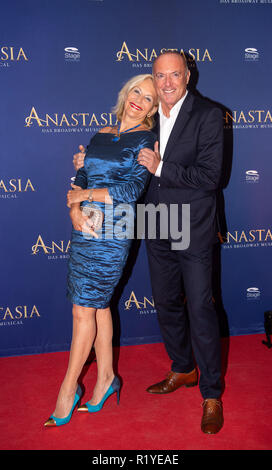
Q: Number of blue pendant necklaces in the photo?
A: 1